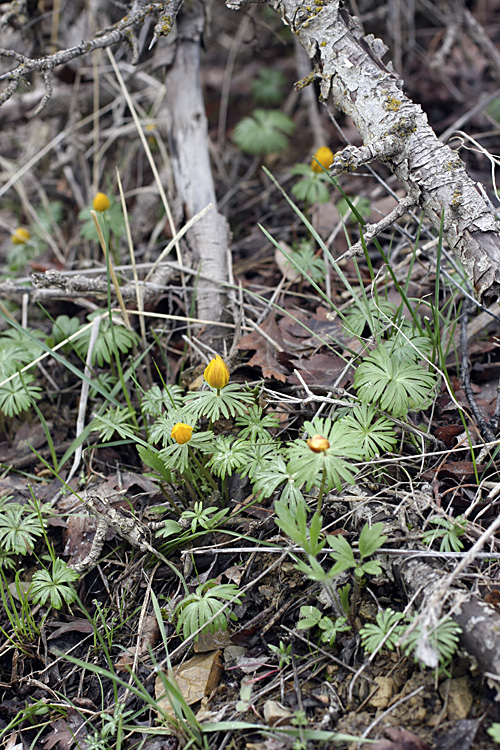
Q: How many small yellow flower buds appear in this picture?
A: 6